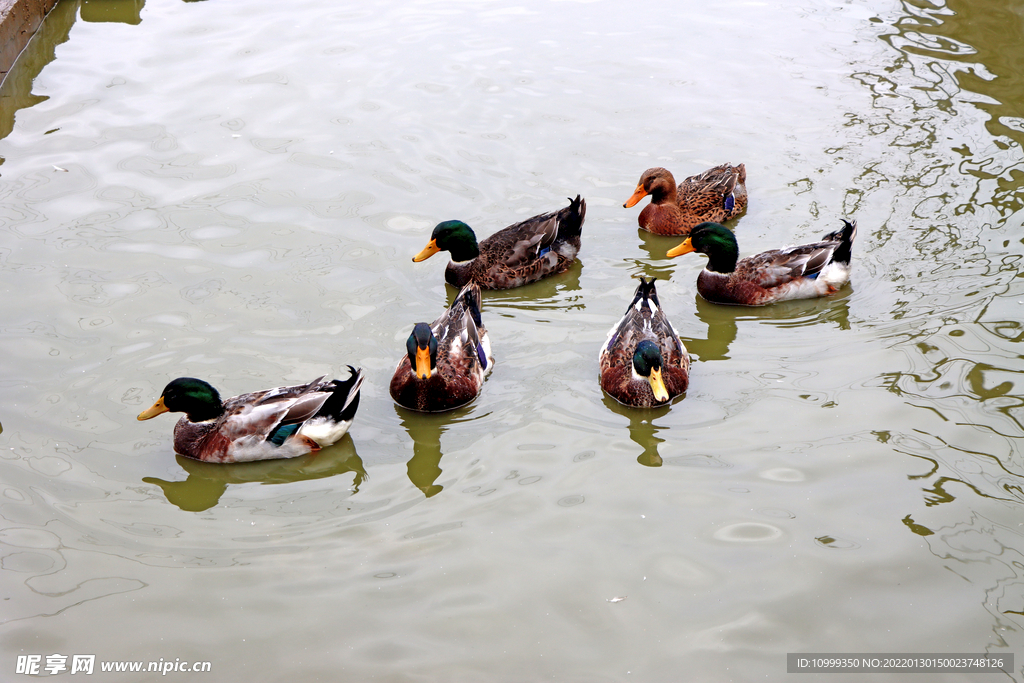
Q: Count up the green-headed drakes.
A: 5